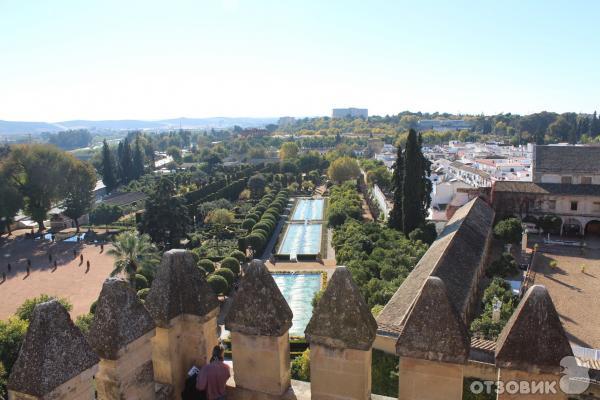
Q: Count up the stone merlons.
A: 7